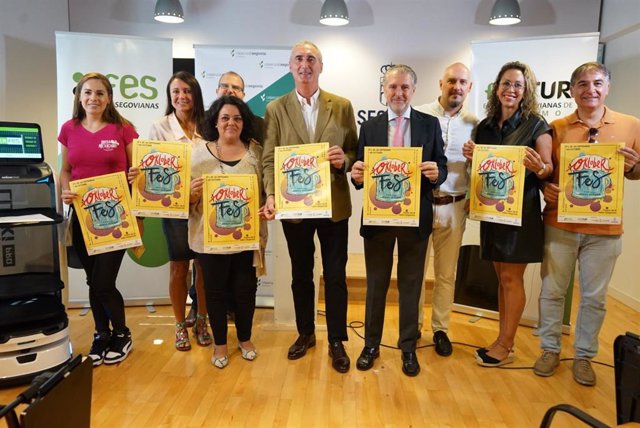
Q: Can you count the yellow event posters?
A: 7